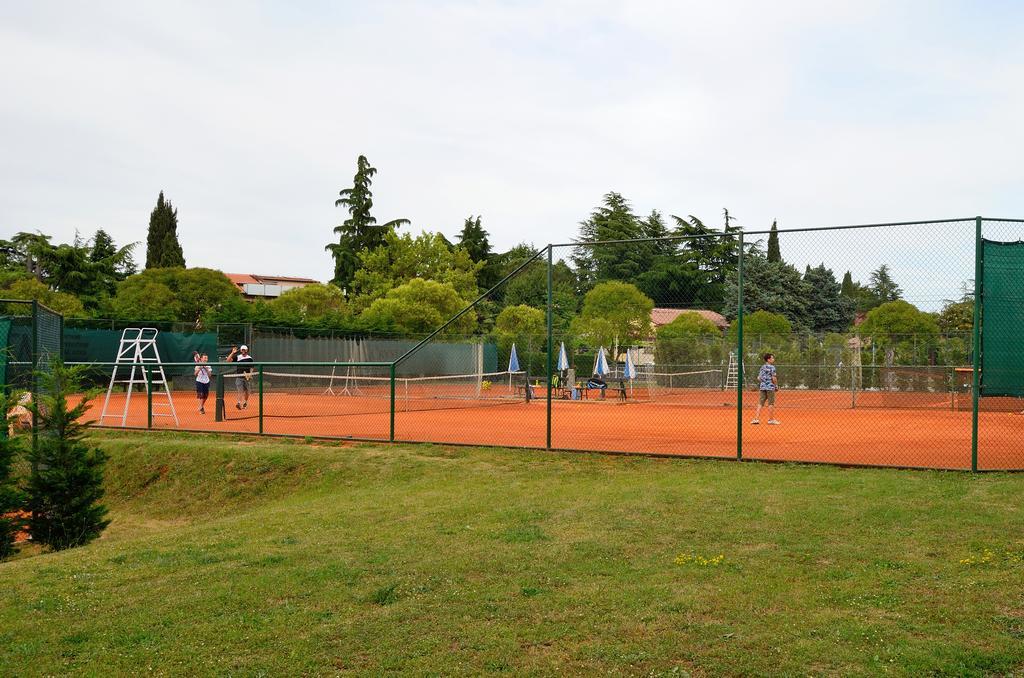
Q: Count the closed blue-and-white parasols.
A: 4